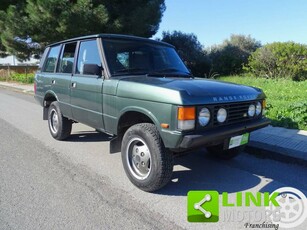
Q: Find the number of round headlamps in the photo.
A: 4